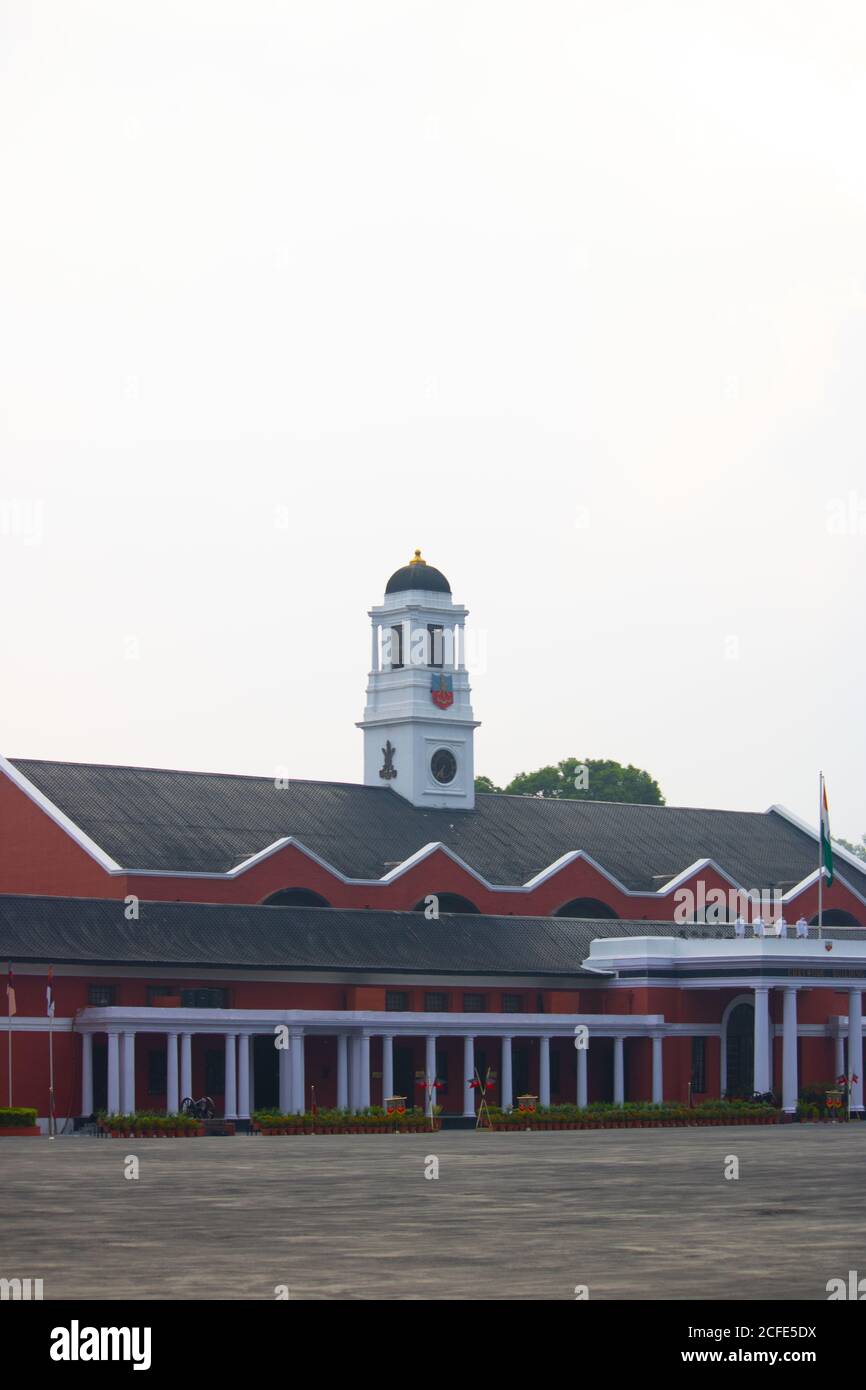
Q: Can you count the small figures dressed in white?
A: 4